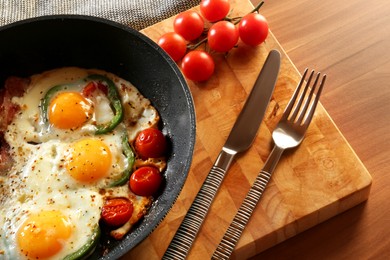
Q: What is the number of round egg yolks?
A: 3